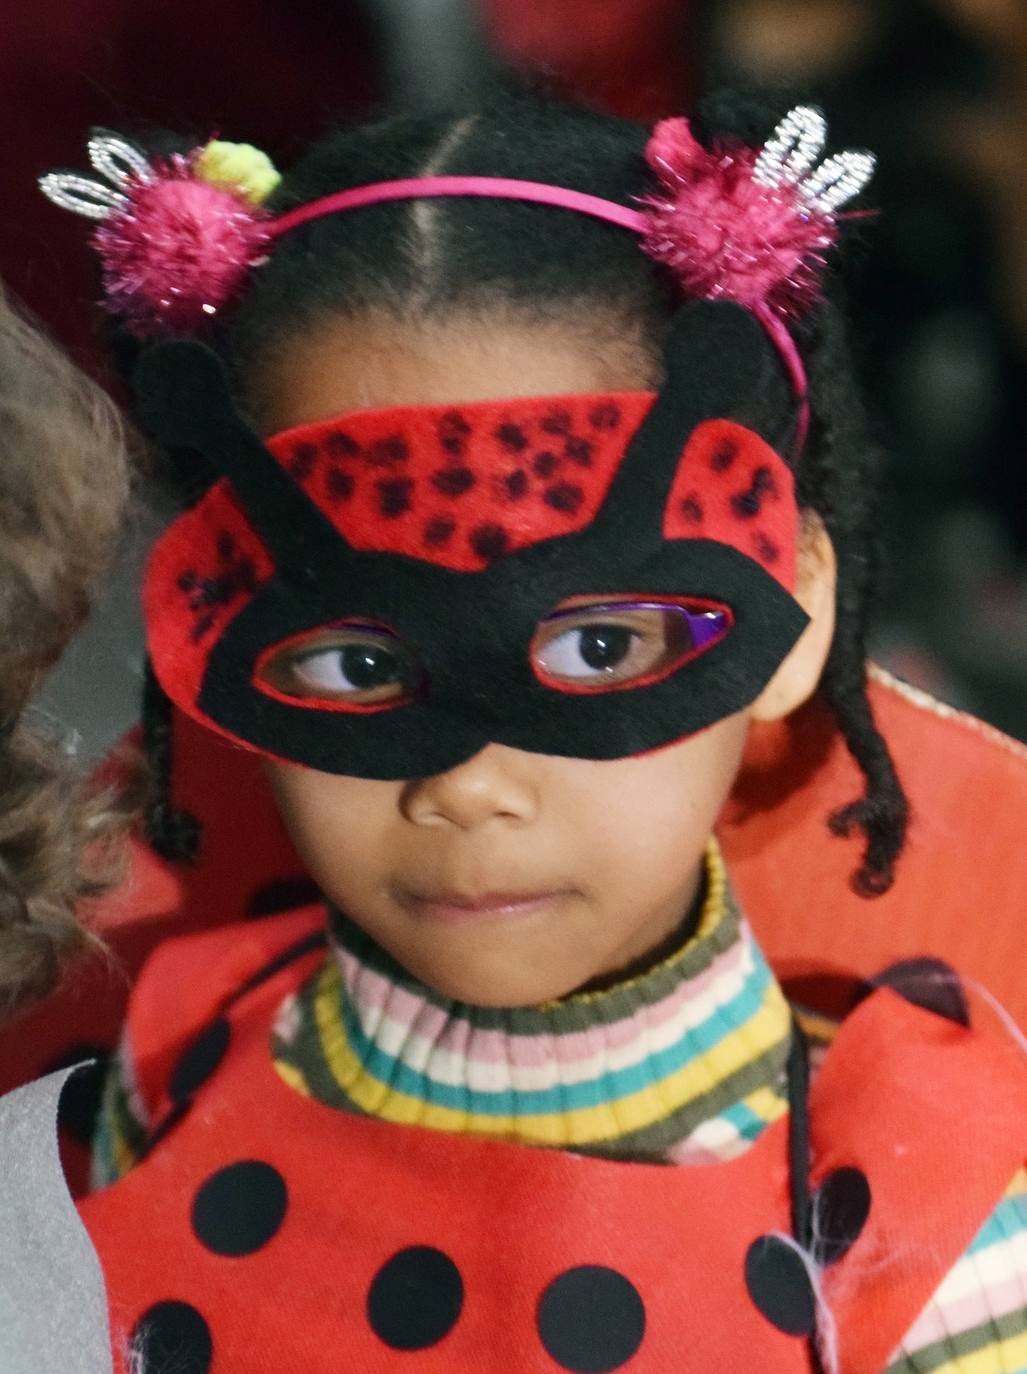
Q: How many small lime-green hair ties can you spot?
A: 1